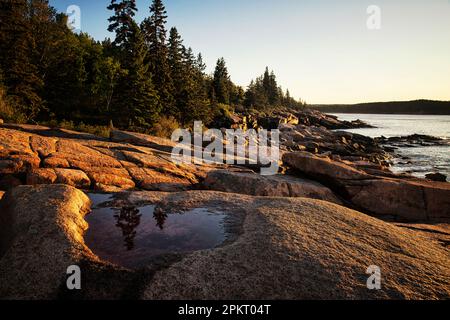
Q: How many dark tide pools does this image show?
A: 1